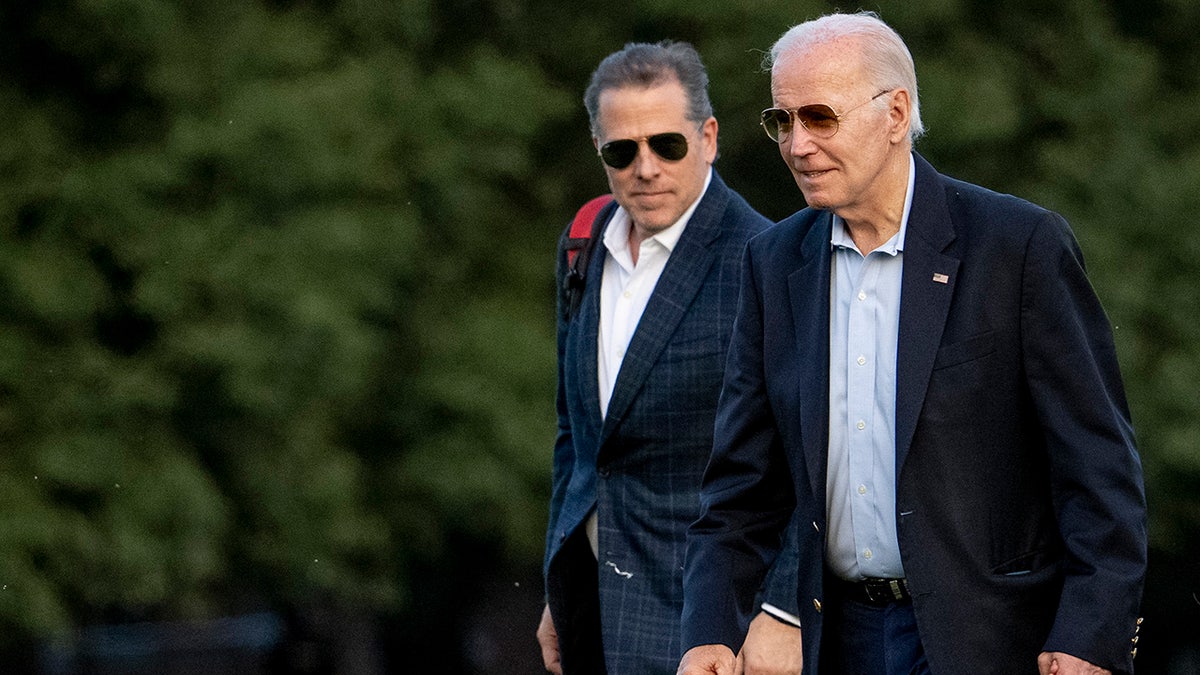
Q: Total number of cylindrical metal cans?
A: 0